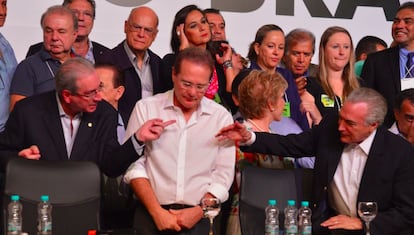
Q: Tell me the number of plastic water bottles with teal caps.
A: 5